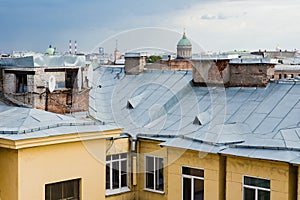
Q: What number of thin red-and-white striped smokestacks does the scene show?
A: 2